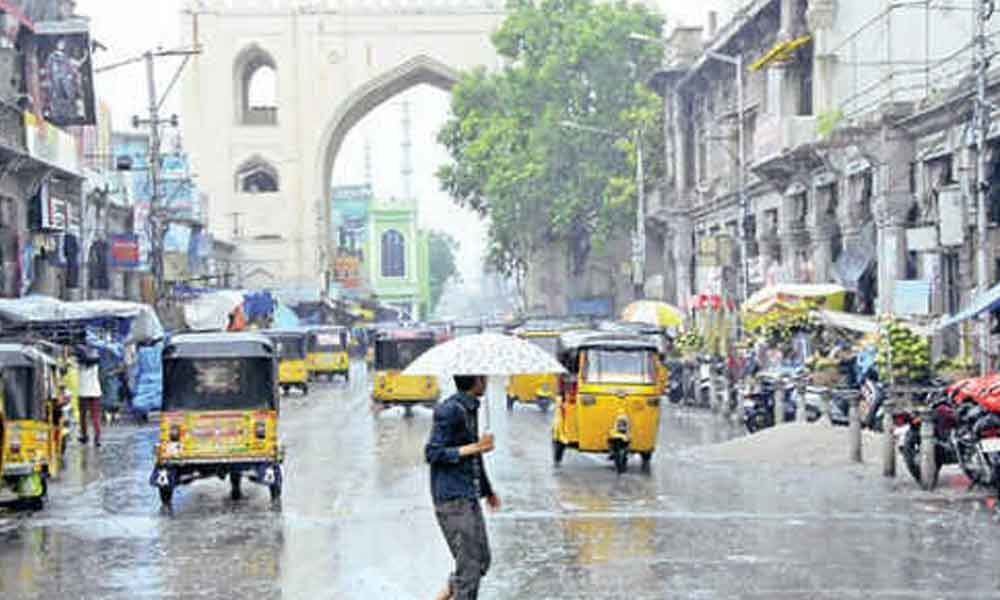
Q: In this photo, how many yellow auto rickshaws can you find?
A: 7